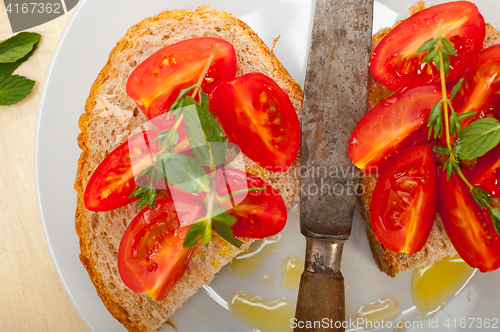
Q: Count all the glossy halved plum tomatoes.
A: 11